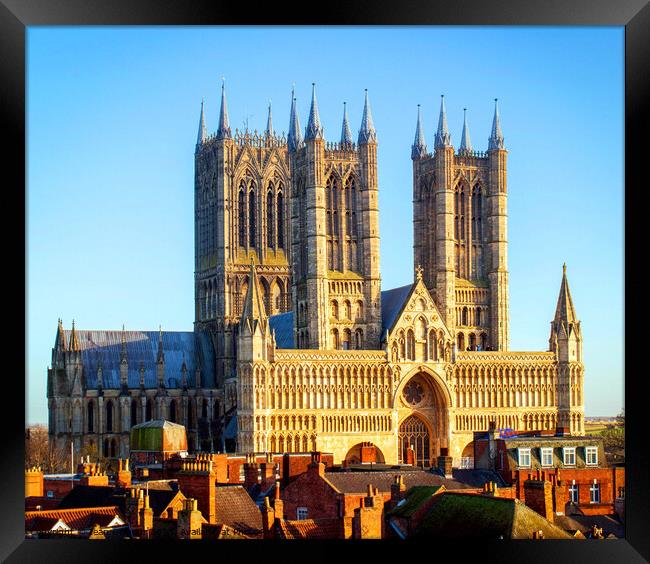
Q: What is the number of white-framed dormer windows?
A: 4